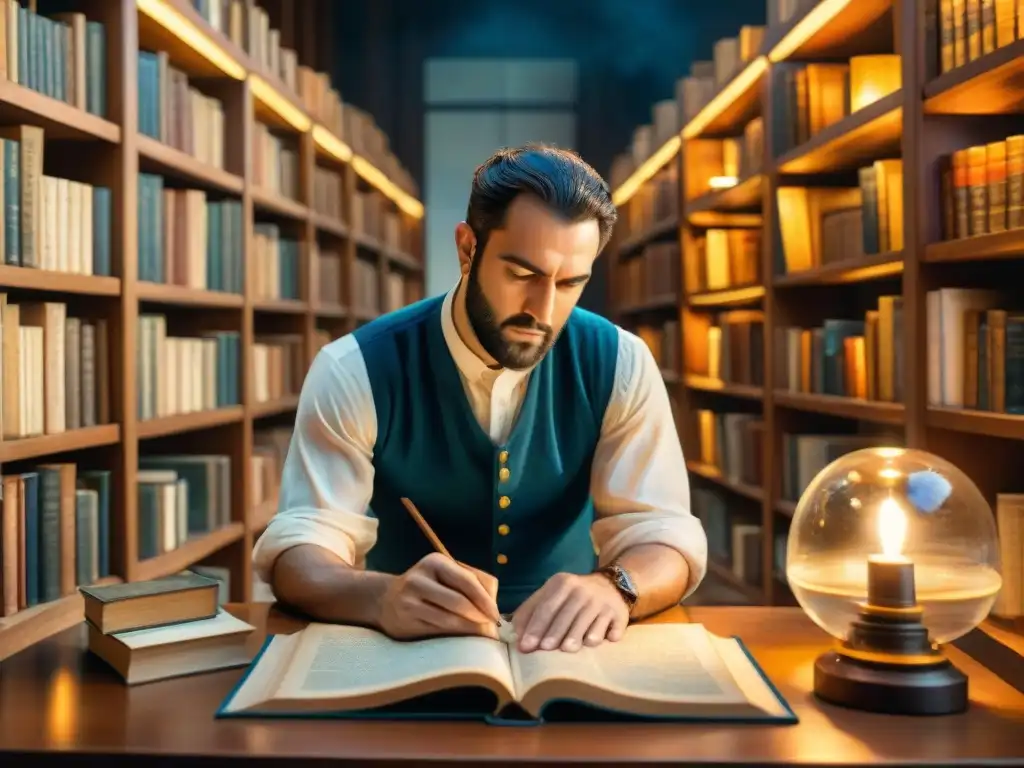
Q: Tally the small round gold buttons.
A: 5